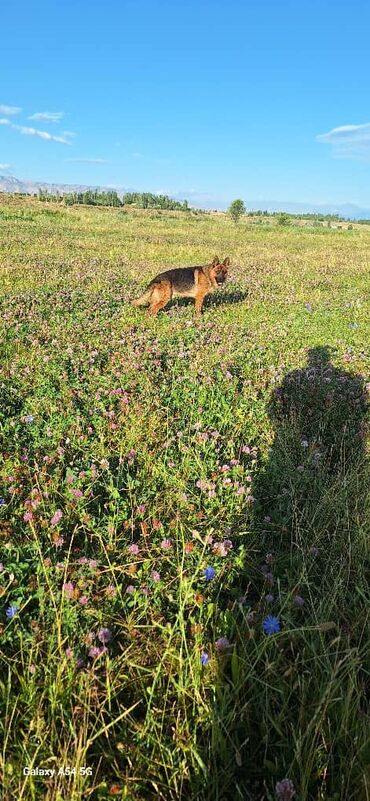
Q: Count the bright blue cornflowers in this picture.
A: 4